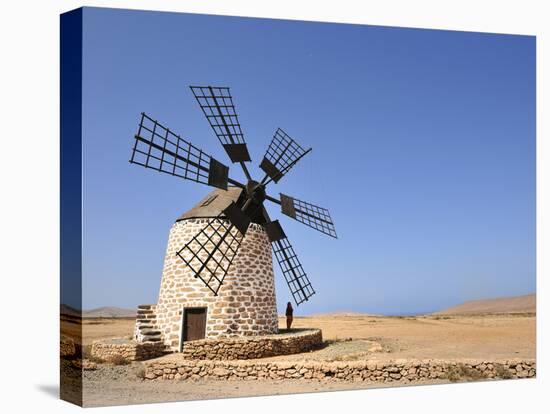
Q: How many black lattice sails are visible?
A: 6